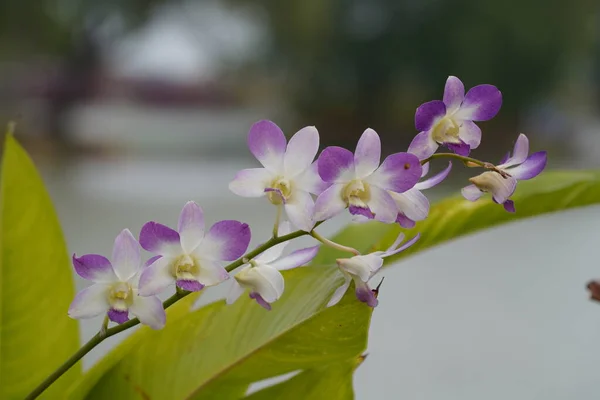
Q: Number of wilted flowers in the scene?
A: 0